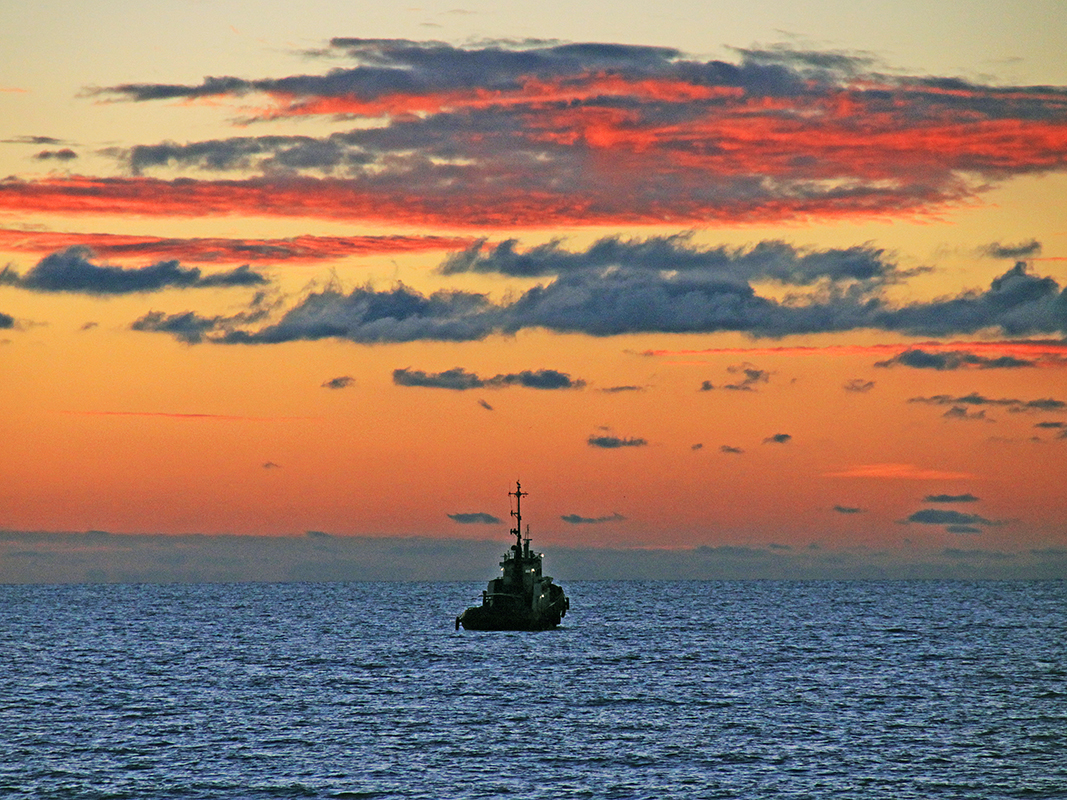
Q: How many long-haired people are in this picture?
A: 0